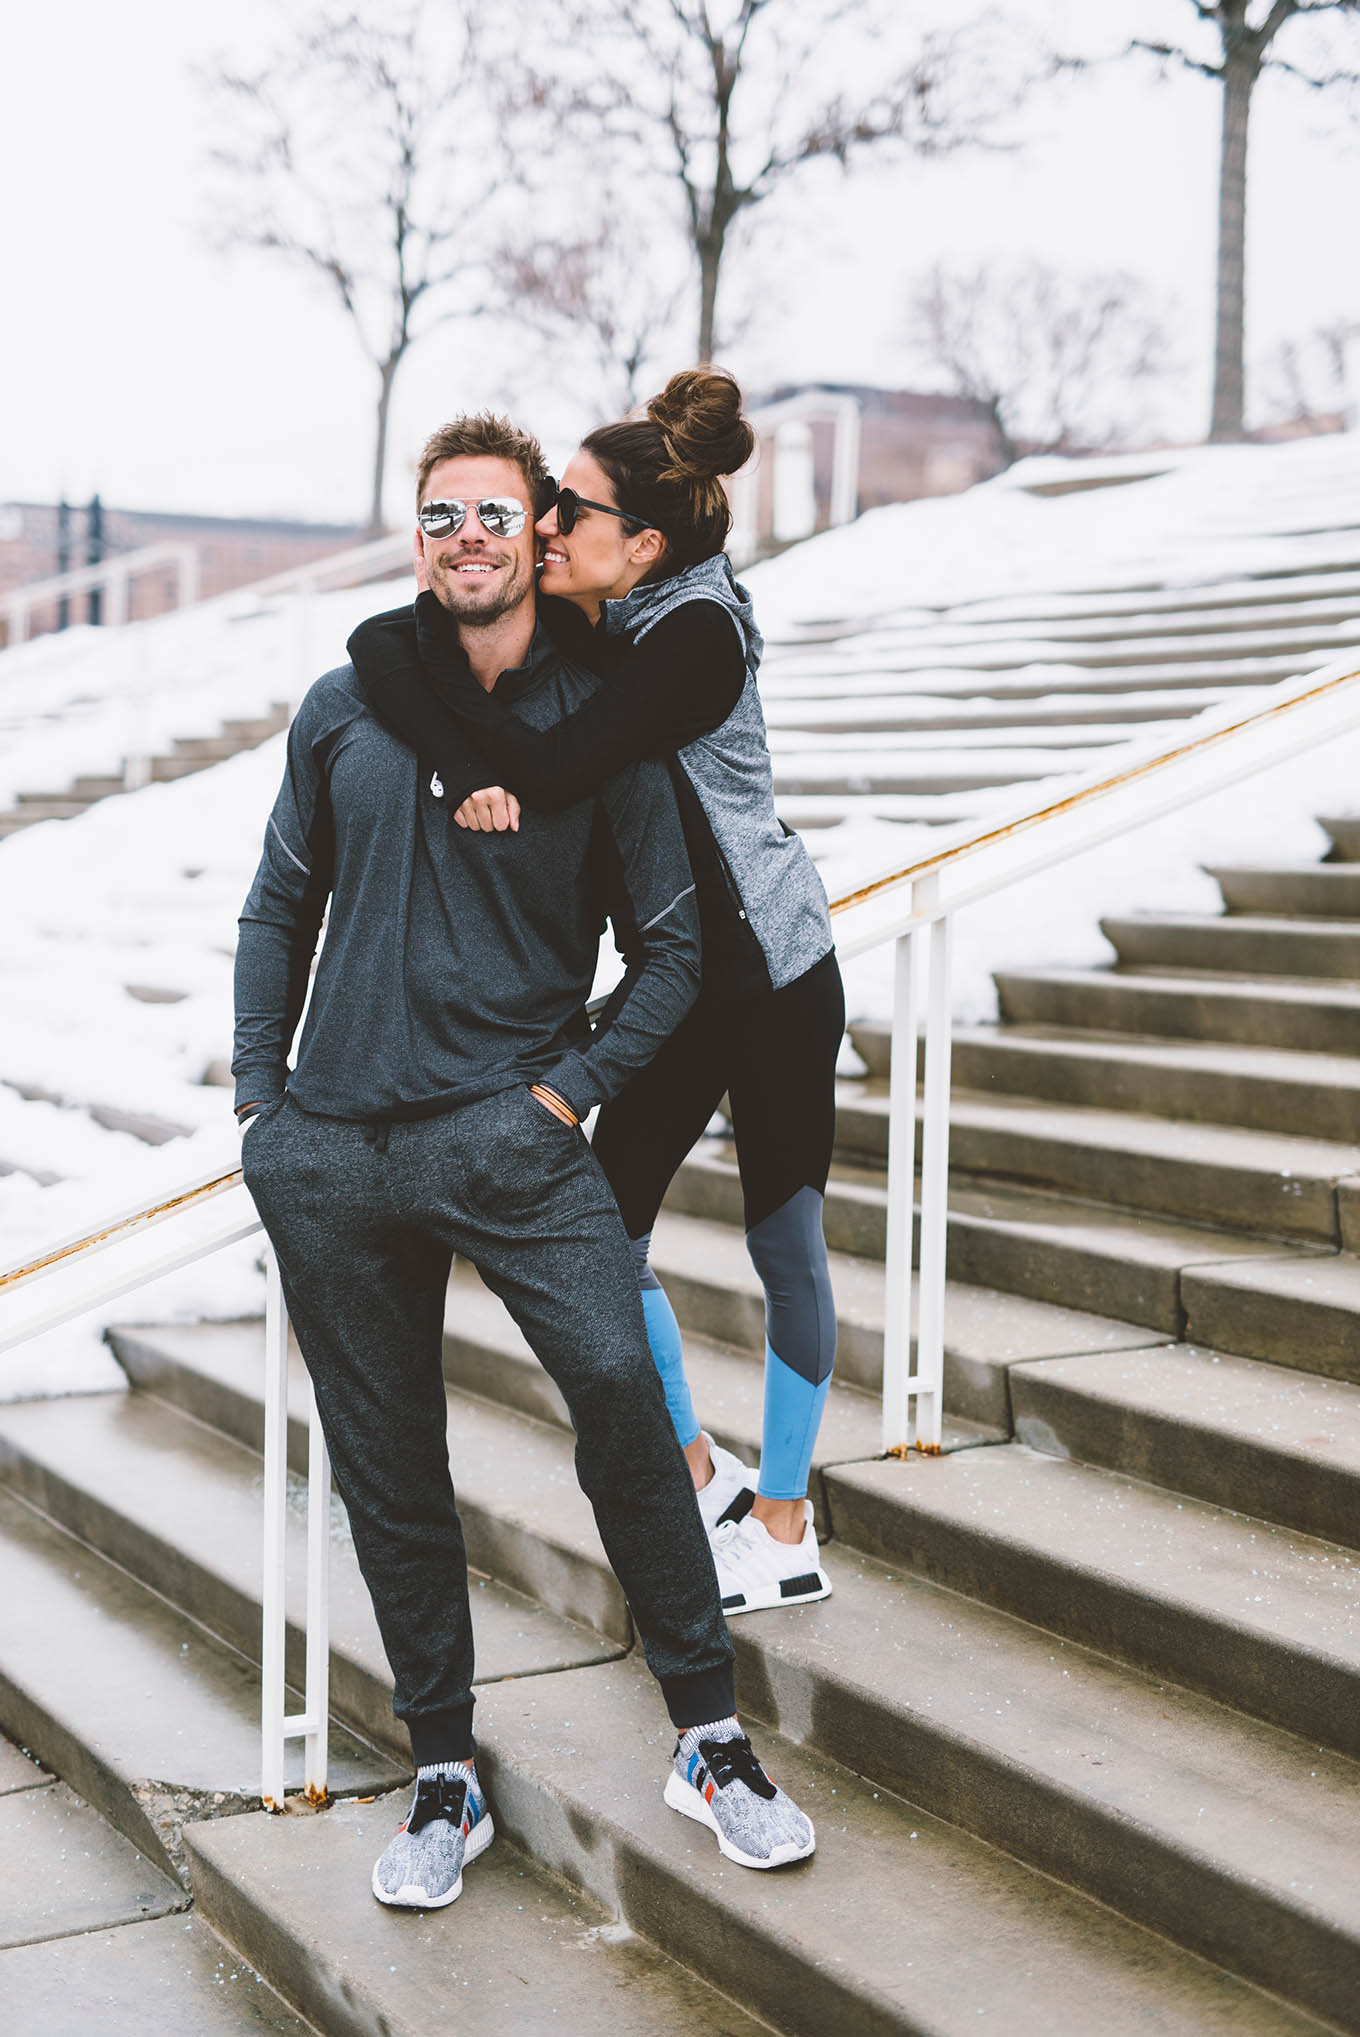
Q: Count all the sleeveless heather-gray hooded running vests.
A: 1